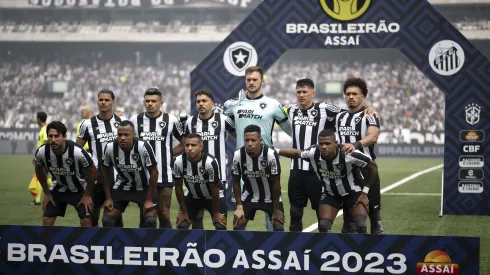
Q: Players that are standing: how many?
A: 6